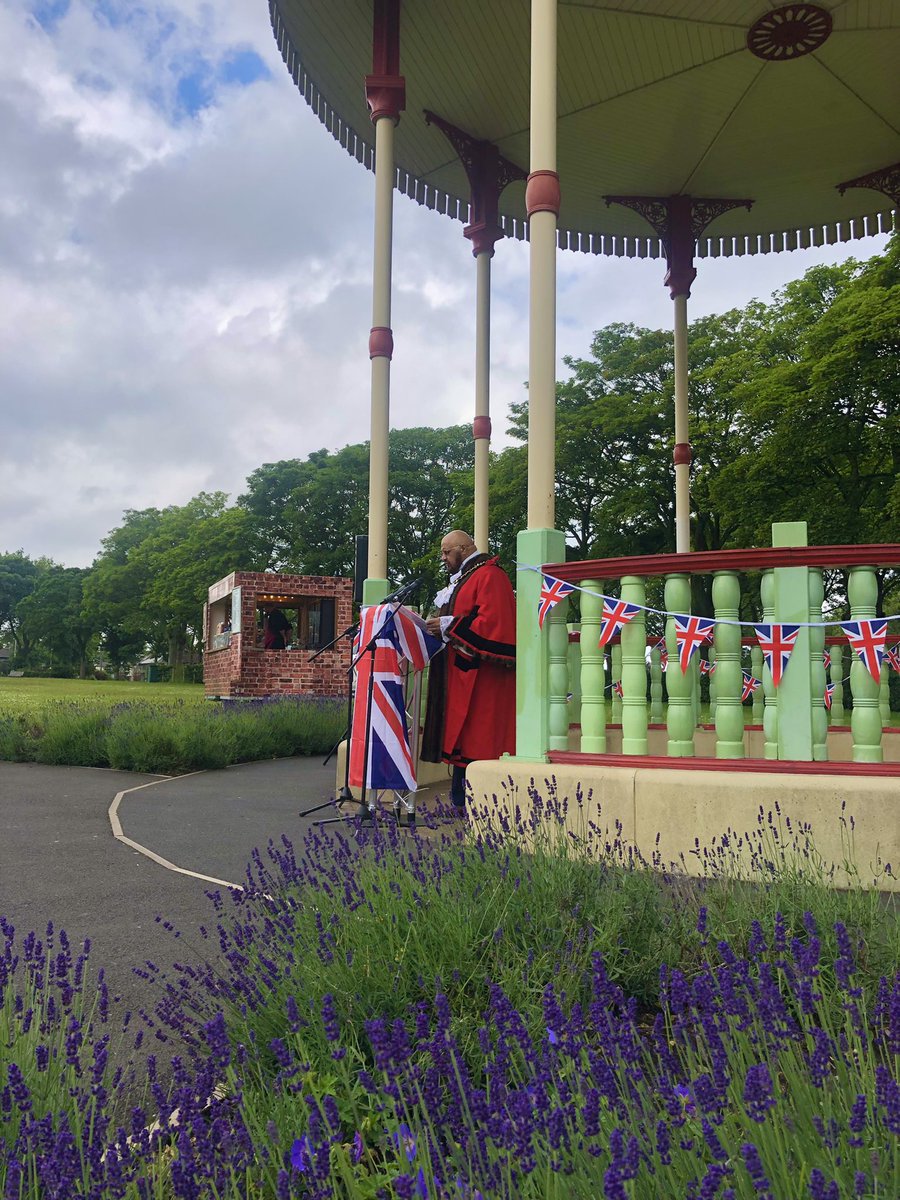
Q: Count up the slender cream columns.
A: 4